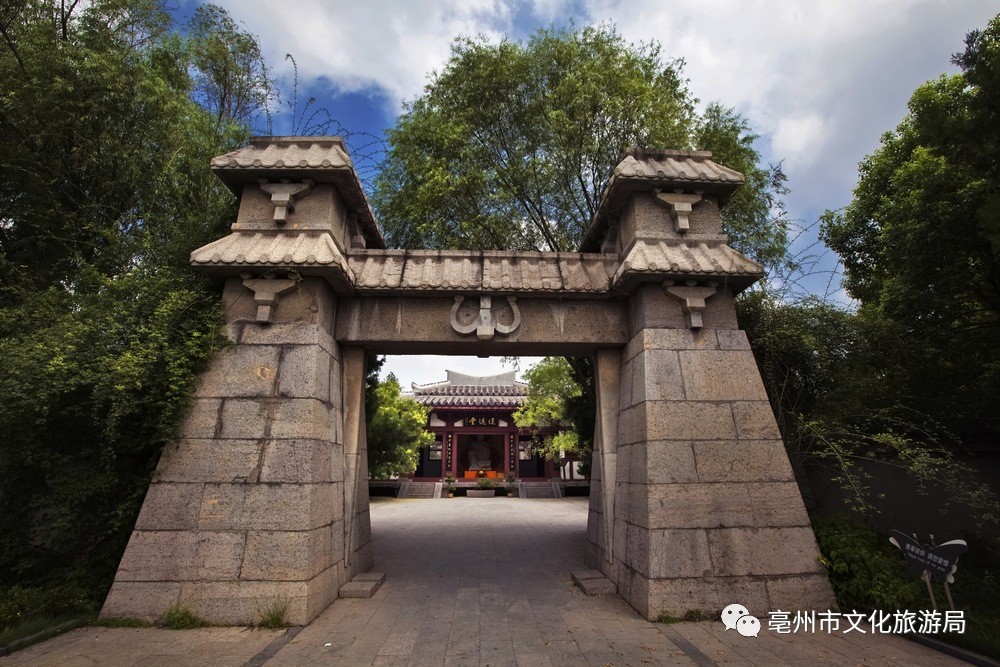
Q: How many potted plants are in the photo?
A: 3